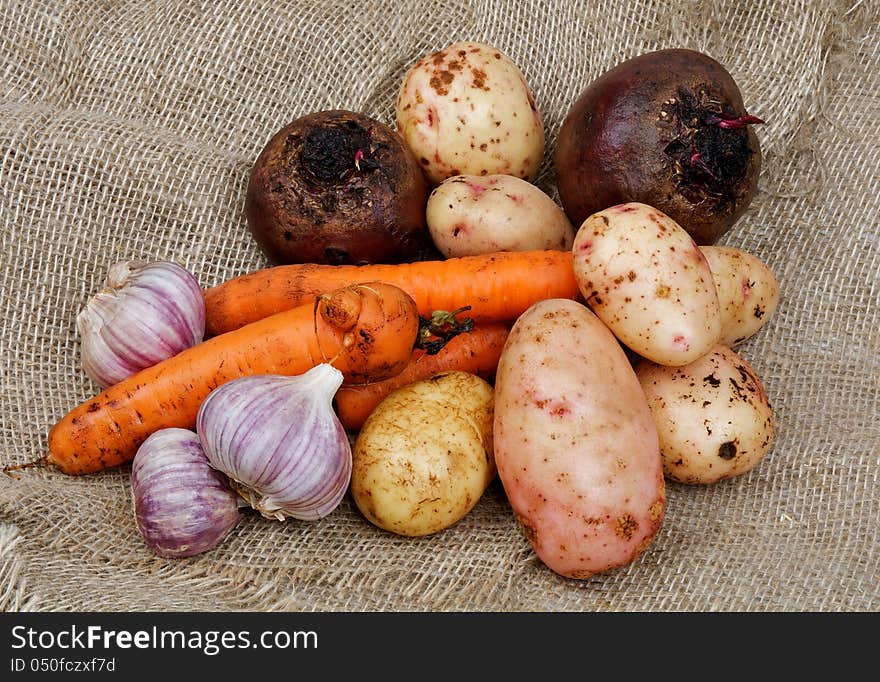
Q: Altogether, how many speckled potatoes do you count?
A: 7